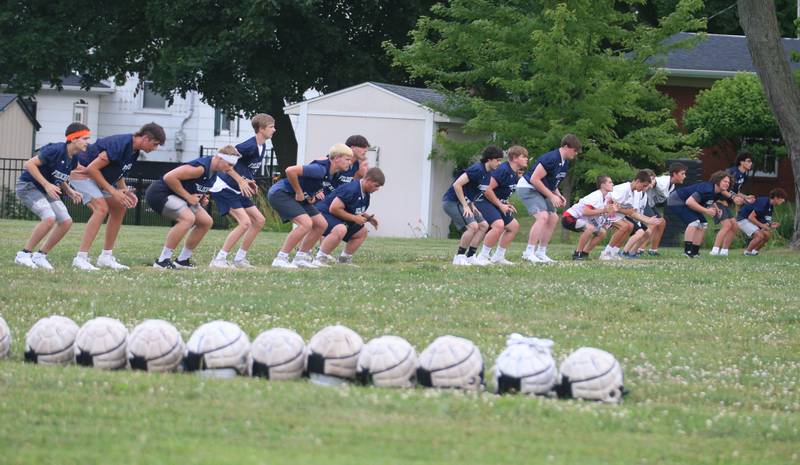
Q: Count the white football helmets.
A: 11